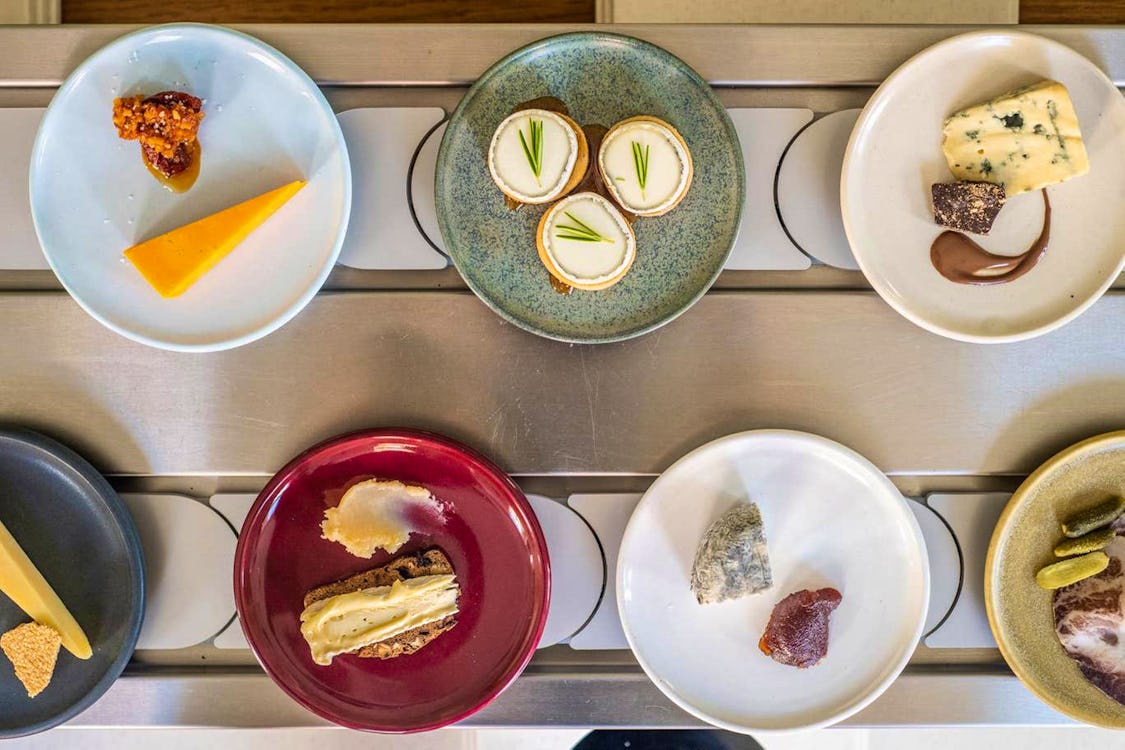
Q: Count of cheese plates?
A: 6